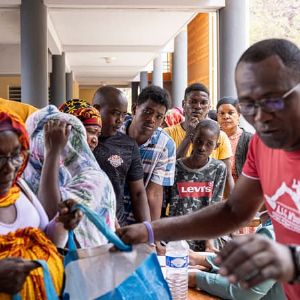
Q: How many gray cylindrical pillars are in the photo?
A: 7